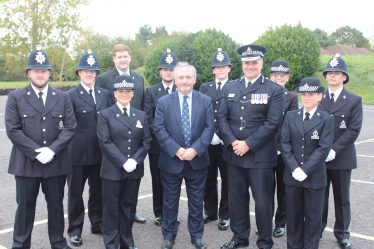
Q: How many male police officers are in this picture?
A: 6